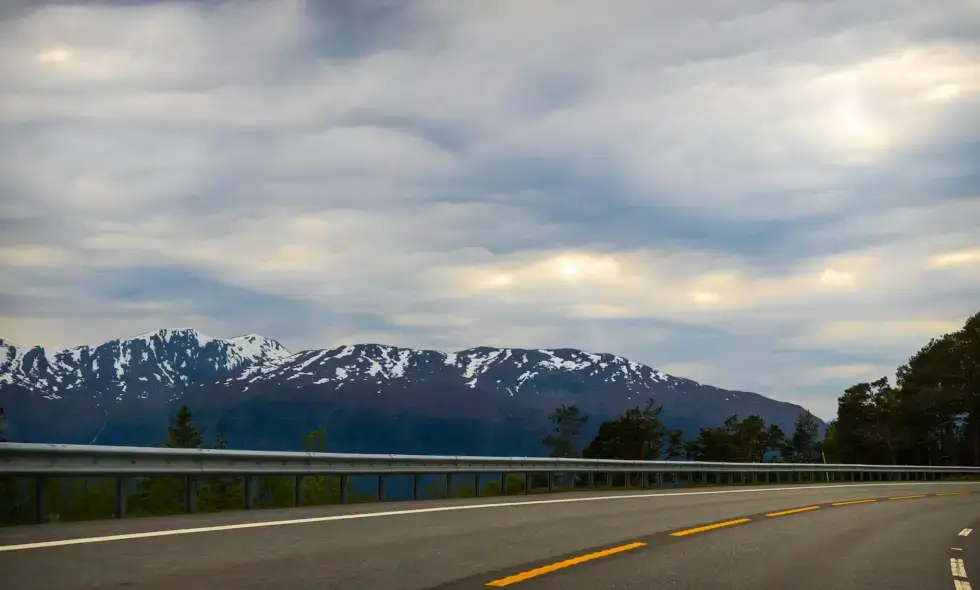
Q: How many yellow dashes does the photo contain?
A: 6